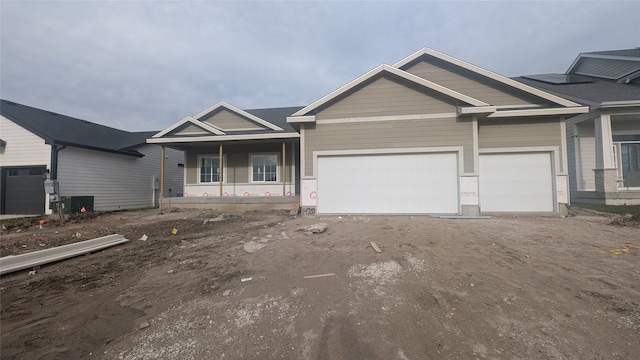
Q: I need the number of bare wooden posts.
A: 3